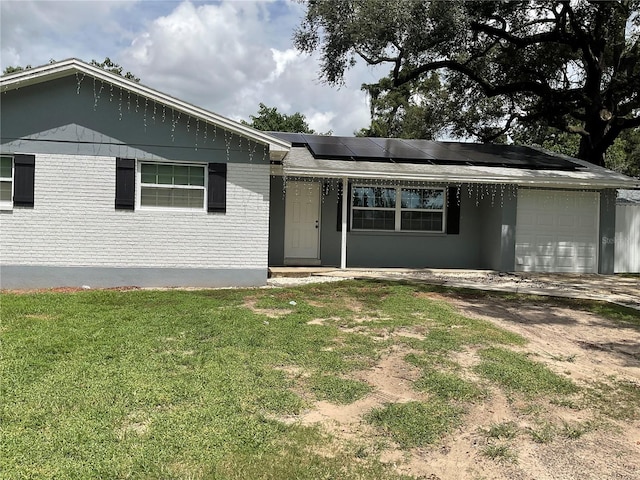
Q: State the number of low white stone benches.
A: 0